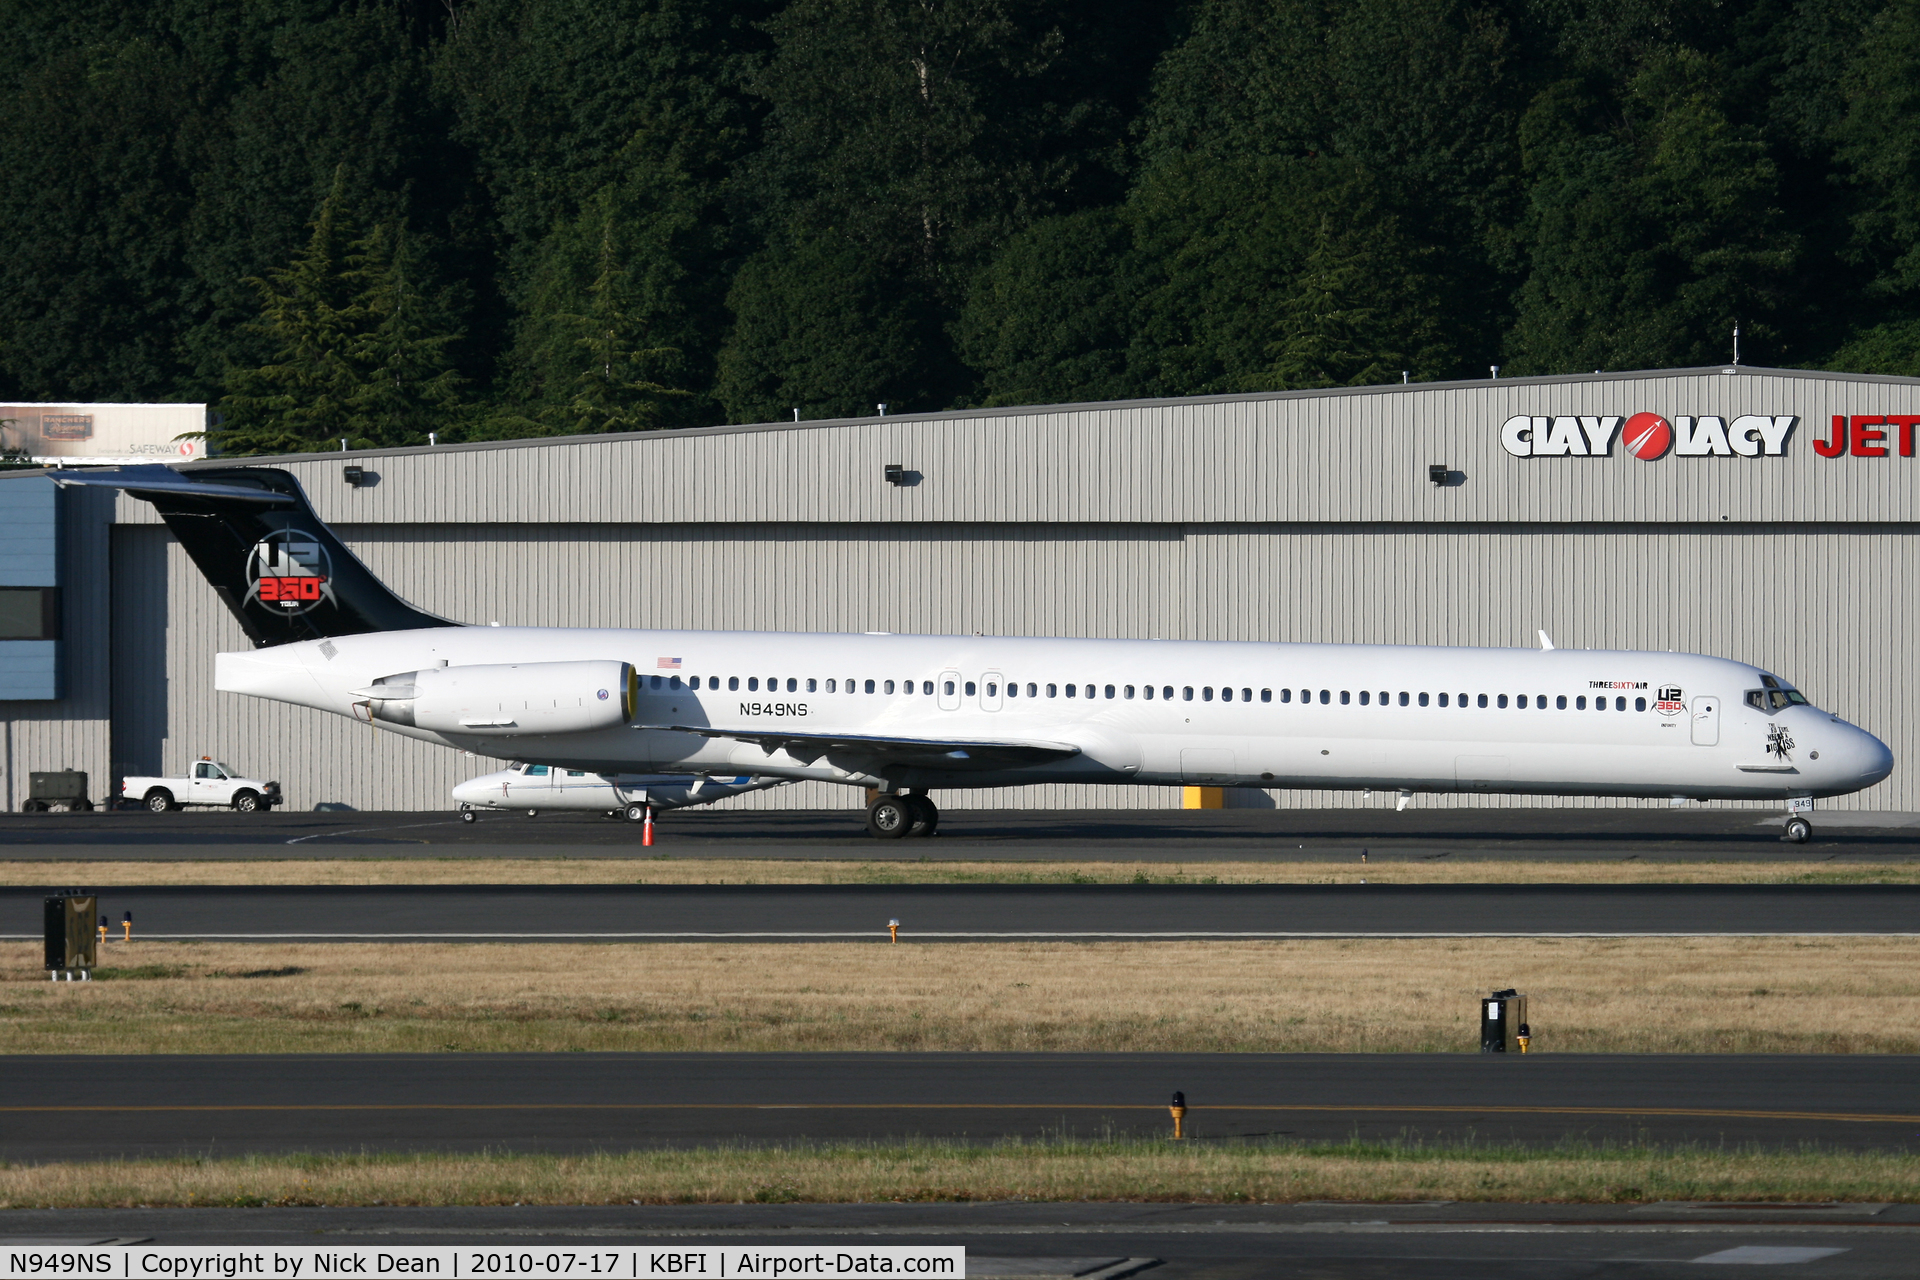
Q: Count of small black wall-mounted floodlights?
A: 3